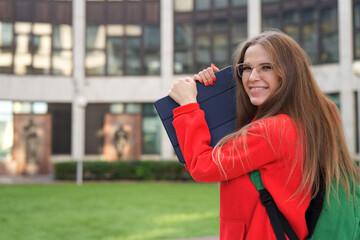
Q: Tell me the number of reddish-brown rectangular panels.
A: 2